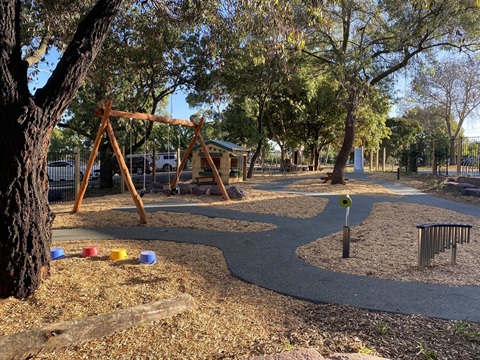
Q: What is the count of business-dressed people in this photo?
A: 0